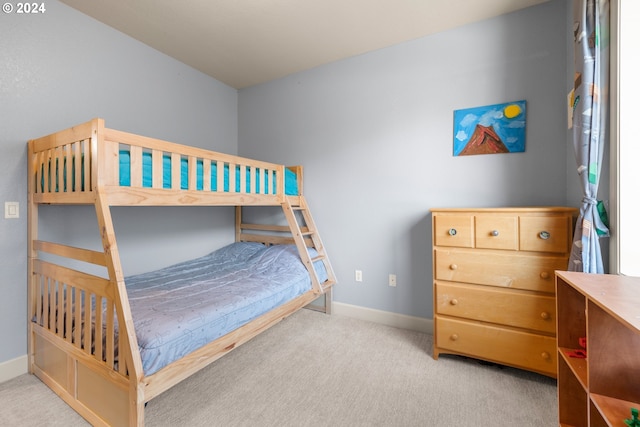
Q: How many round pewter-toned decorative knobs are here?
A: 3